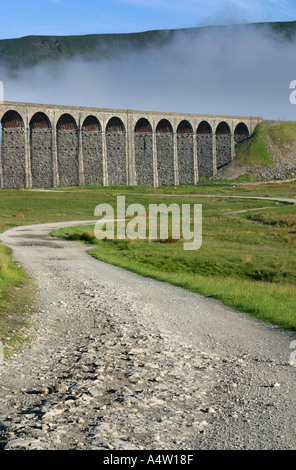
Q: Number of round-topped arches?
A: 11